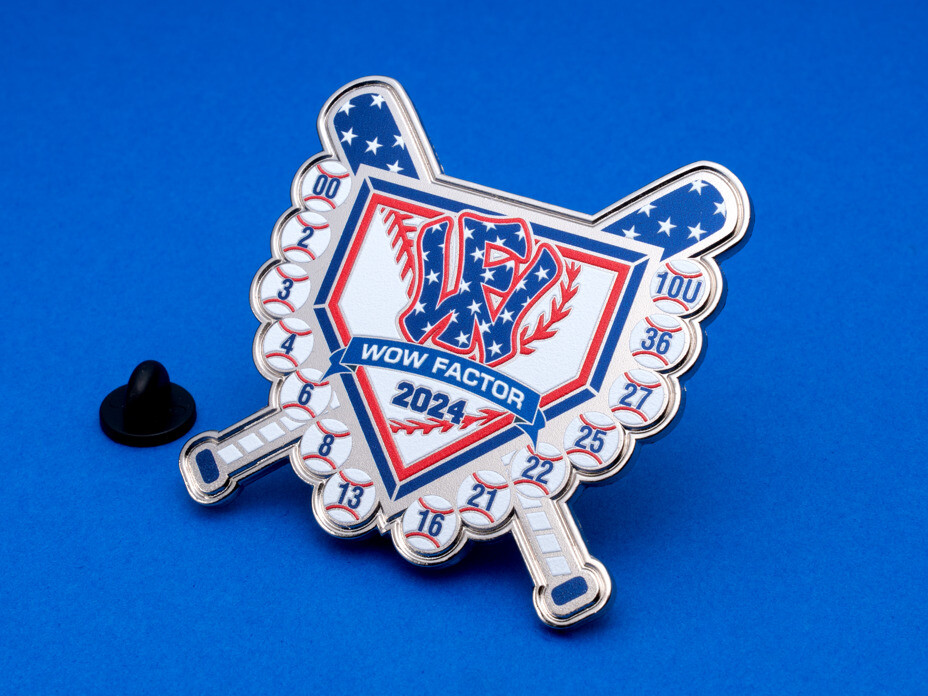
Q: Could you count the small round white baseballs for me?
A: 14